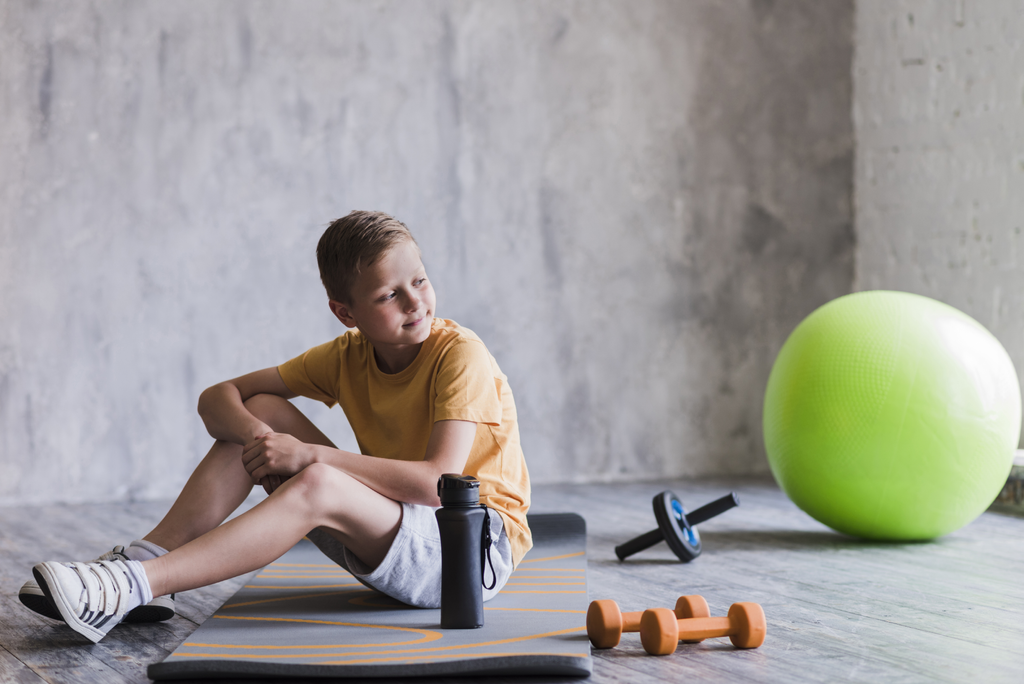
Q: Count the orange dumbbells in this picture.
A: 2